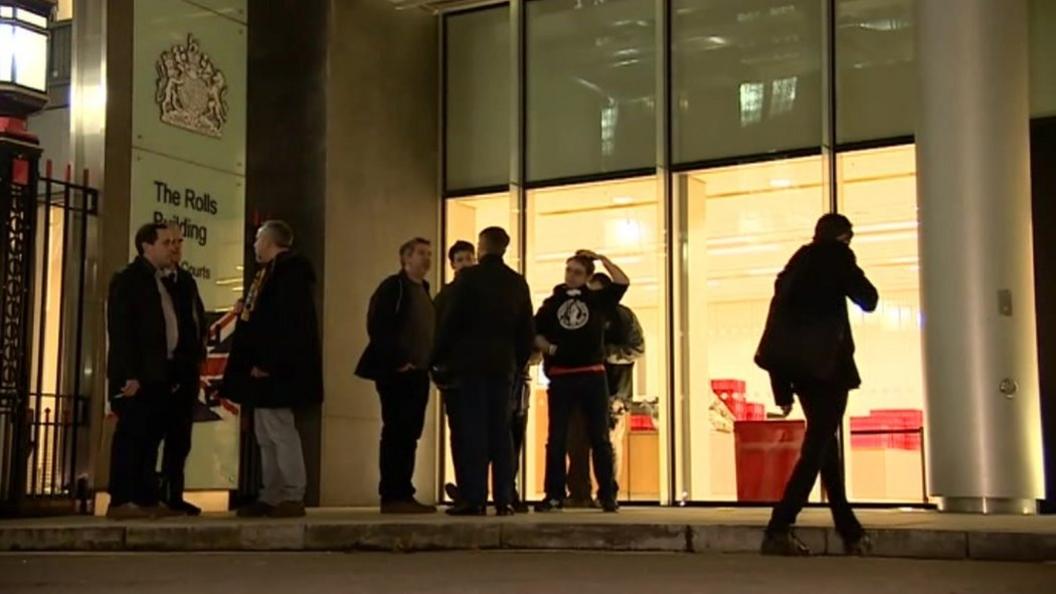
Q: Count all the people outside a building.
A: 9